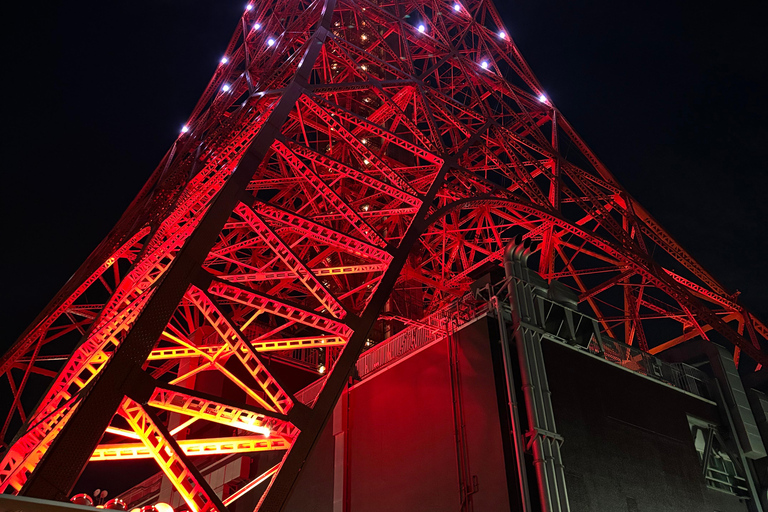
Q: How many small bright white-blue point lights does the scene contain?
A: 11